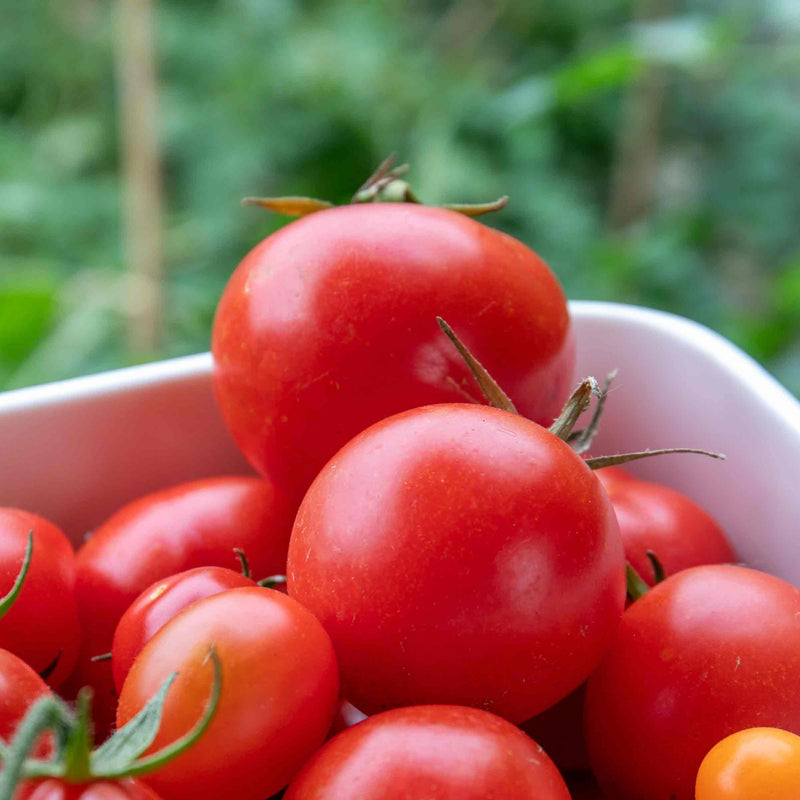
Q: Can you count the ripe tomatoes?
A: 11